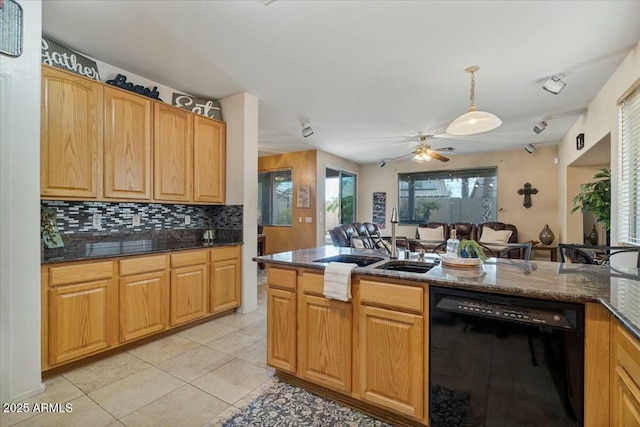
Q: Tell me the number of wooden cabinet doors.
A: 12